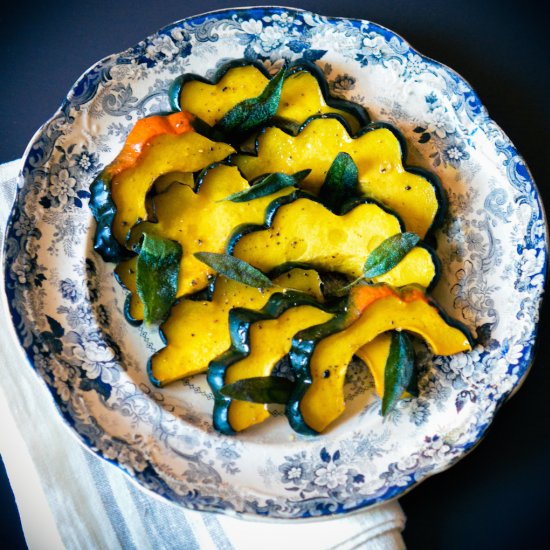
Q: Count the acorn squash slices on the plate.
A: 8